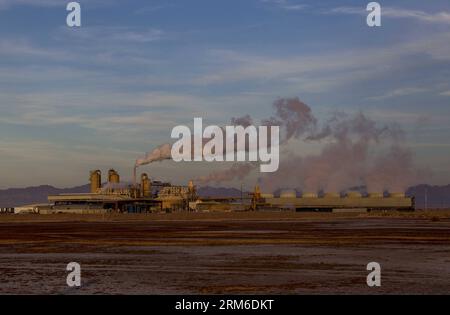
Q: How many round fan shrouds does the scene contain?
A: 7